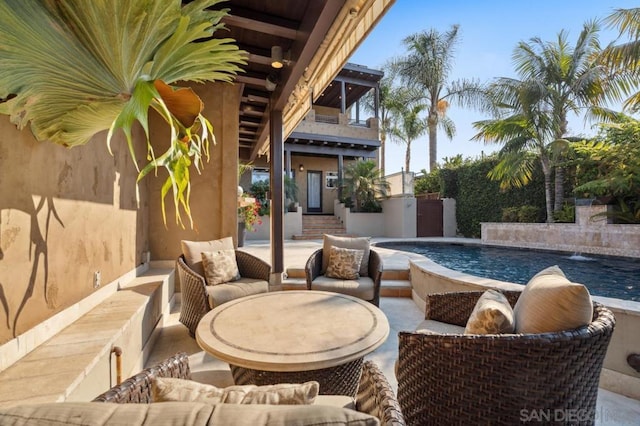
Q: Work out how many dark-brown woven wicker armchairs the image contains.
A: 4